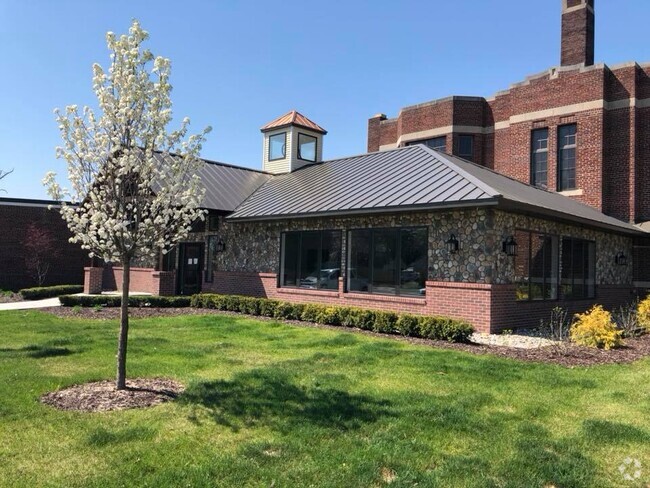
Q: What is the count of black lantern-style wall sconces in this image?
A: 4